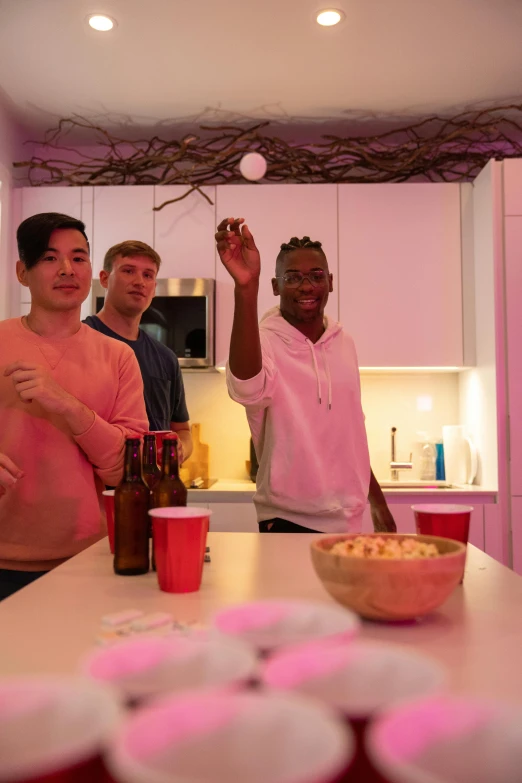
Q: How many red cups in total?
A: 10